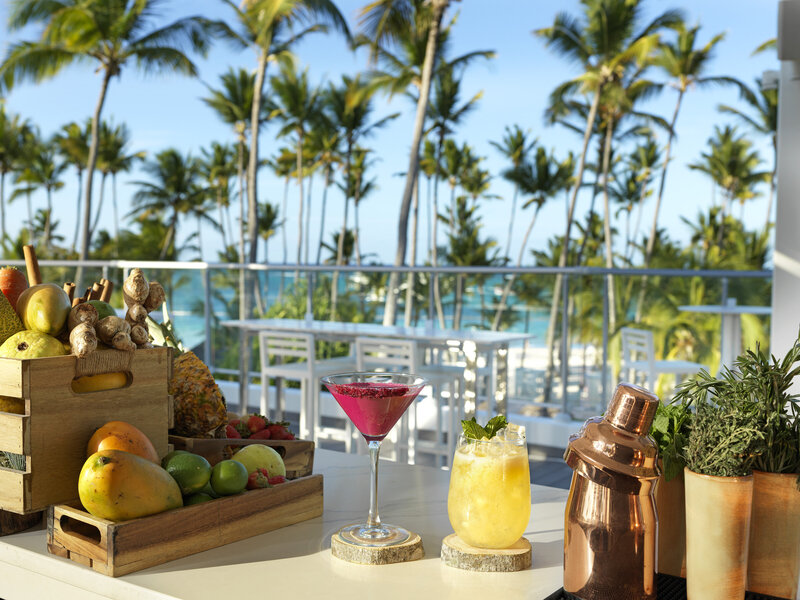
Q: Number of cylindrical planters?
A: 3